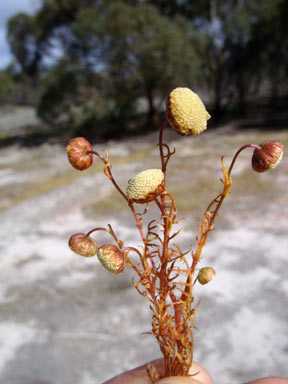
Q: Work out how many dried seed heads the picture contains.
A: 7